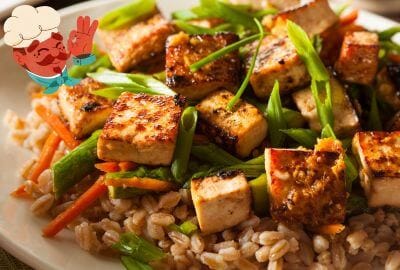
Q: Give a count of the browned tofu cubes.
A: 12